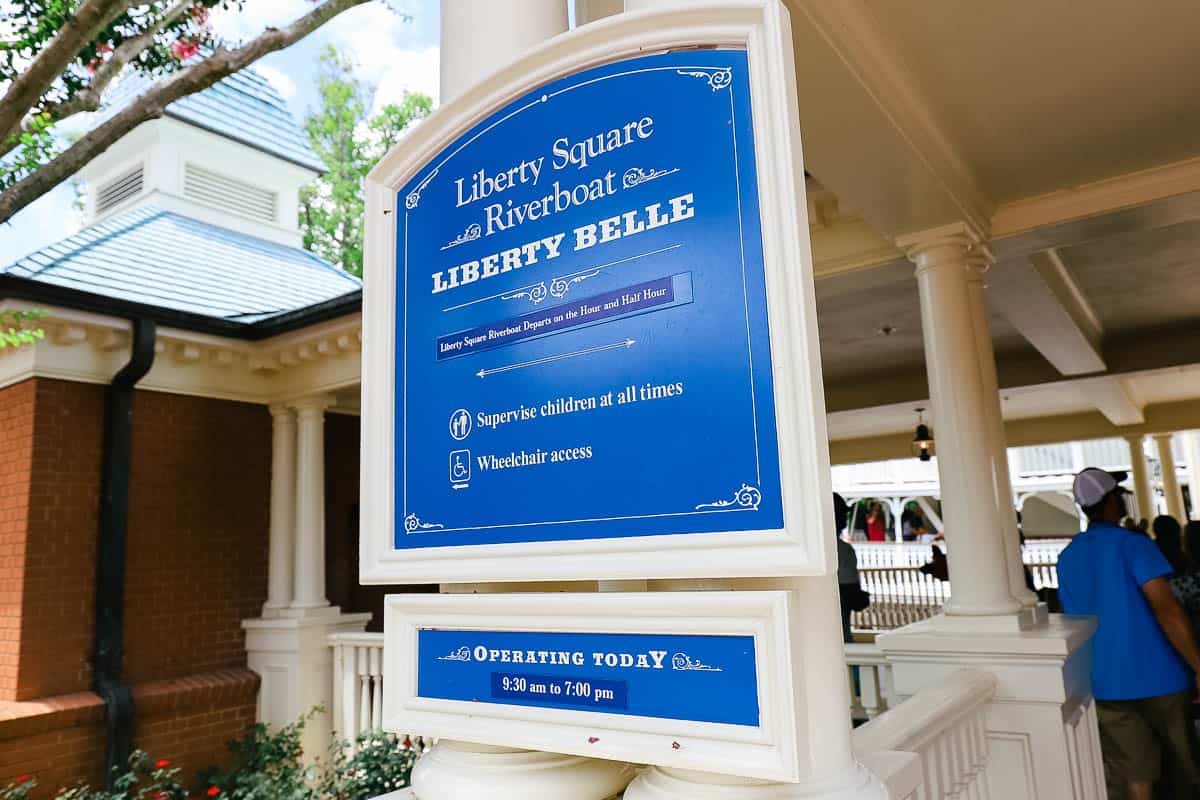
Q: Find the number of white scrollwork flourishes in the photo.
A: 10